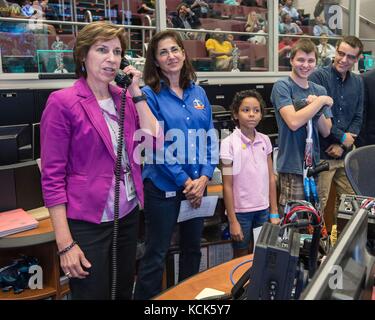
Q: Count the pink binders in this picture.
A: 1